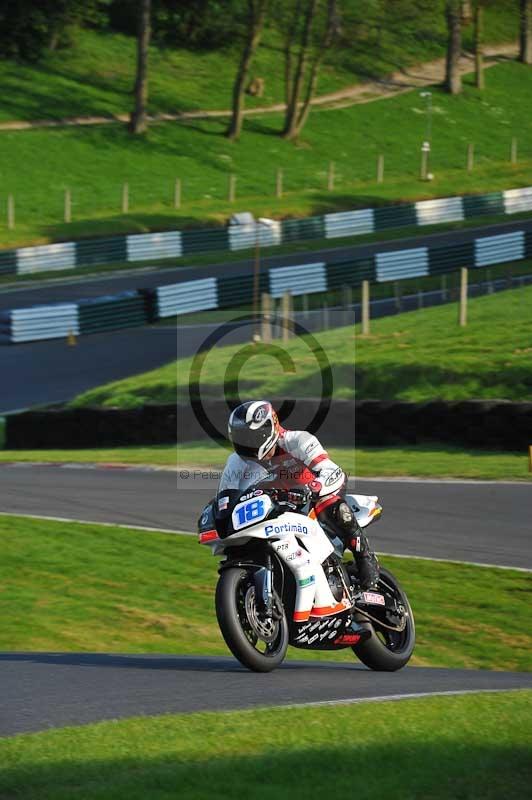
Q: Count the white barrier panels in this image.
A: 11